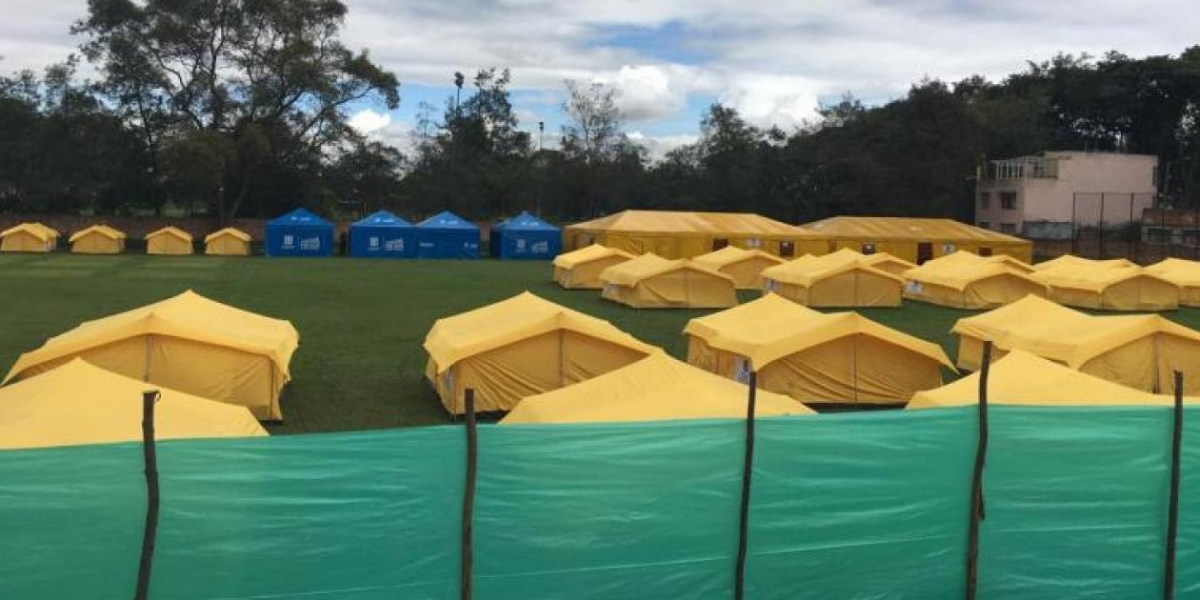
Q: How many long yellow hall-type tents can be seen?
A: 2